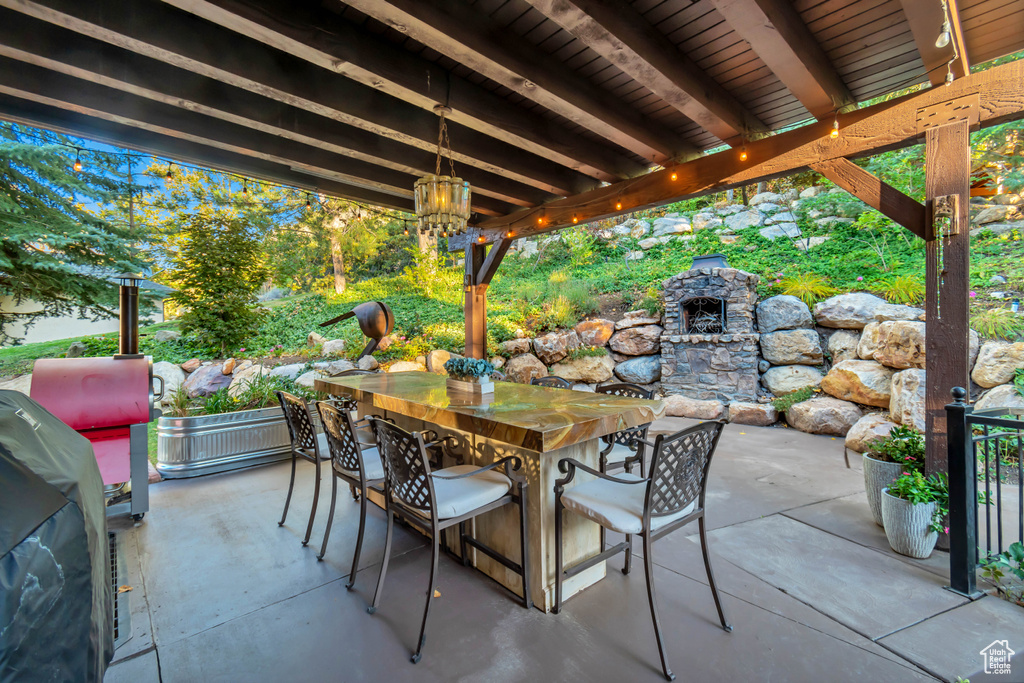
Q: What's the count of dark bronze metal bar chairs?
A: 8